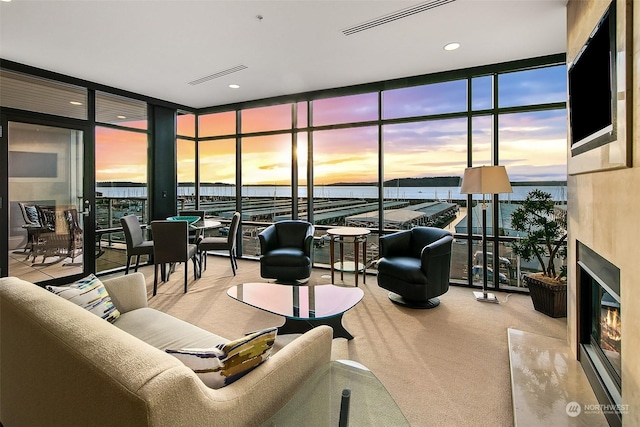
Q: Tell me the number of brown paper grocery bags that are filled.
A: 0